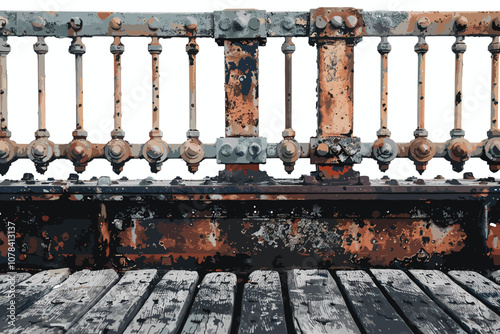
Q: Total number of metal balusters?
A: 11